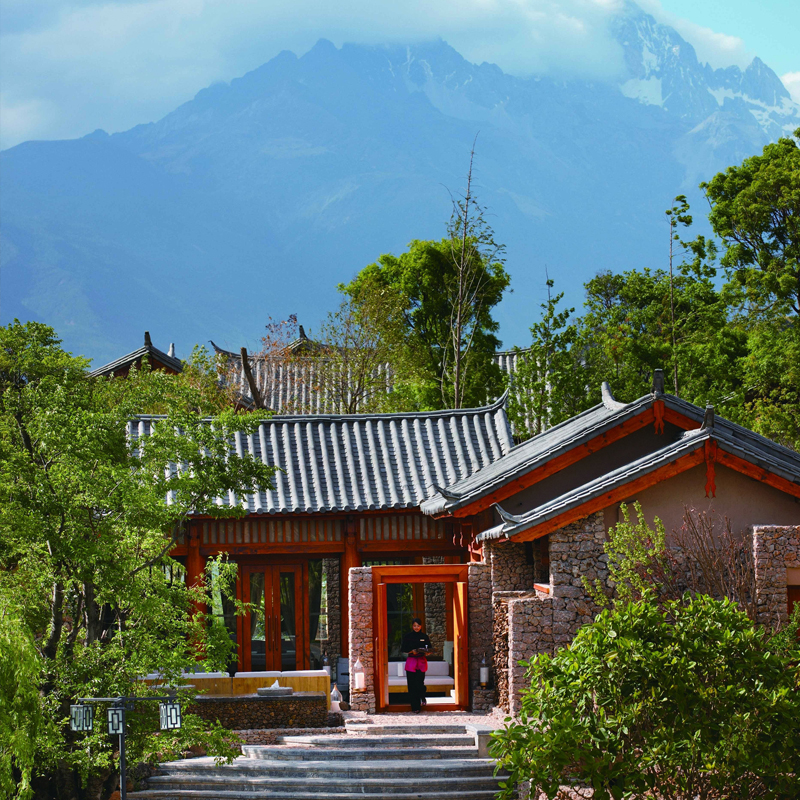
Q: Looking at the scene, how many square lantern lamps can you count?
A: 3